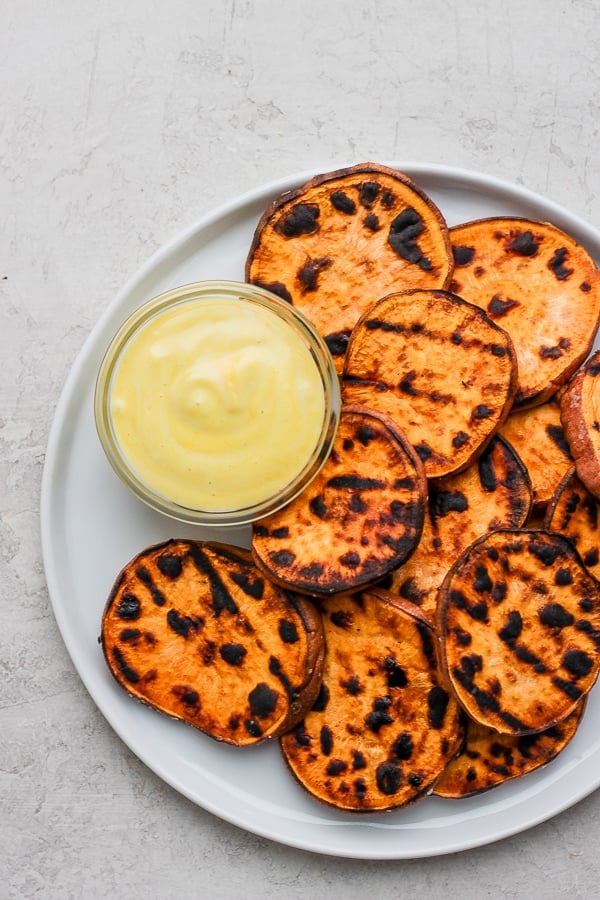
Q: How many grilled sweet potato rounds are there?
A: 12